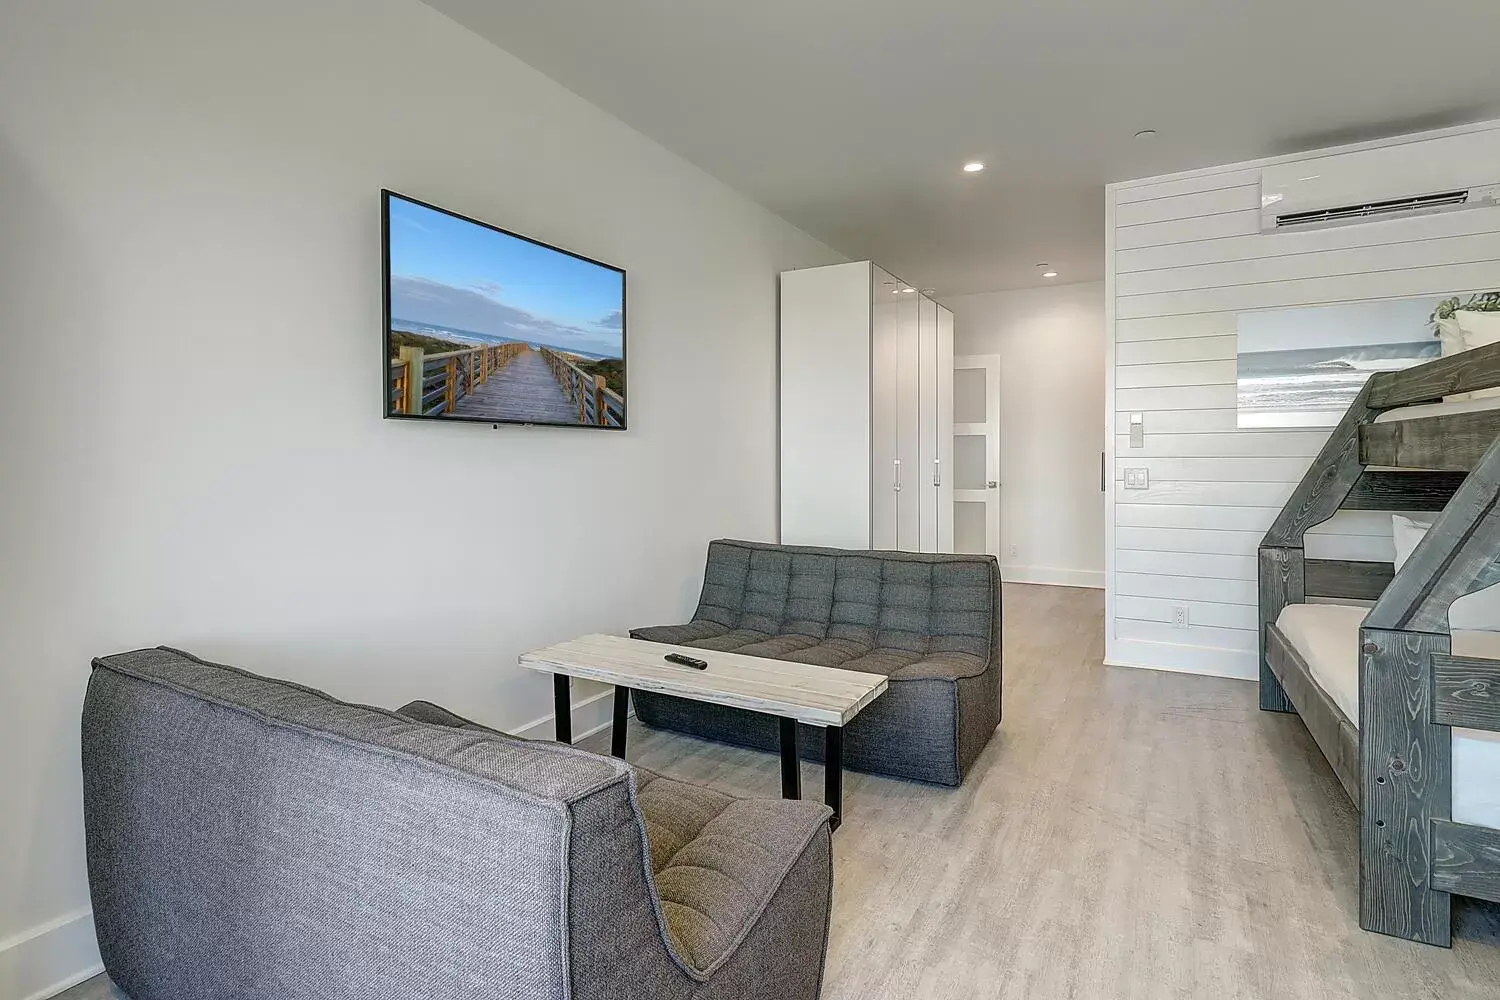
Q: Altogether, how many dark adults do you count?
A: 0